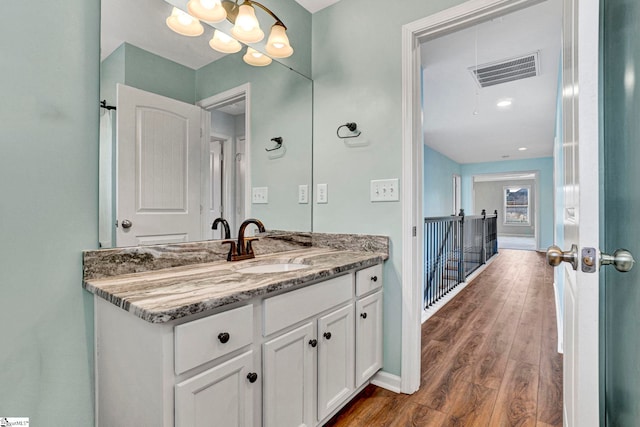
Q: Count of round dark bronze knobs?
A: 6